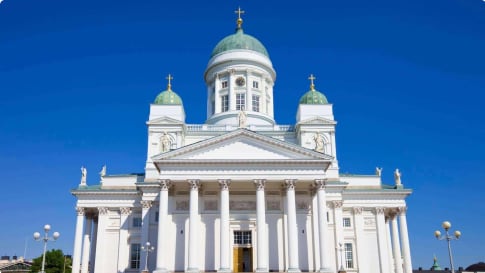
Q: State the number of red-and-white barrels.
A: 0